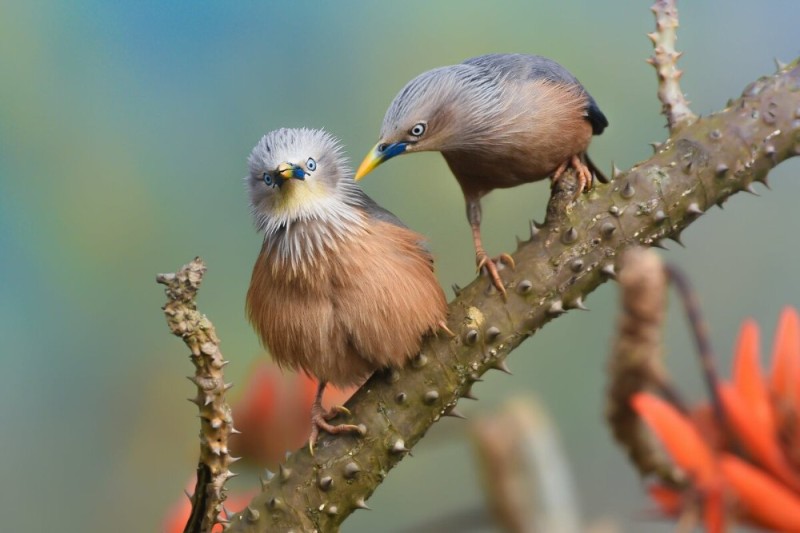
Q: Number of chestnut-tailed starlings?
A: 2